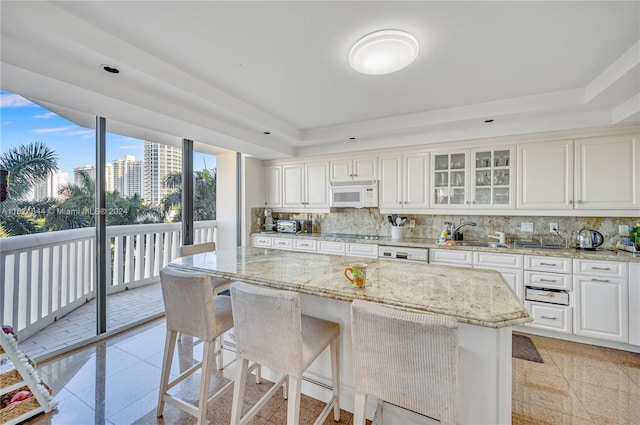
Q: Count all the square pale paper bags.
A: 0